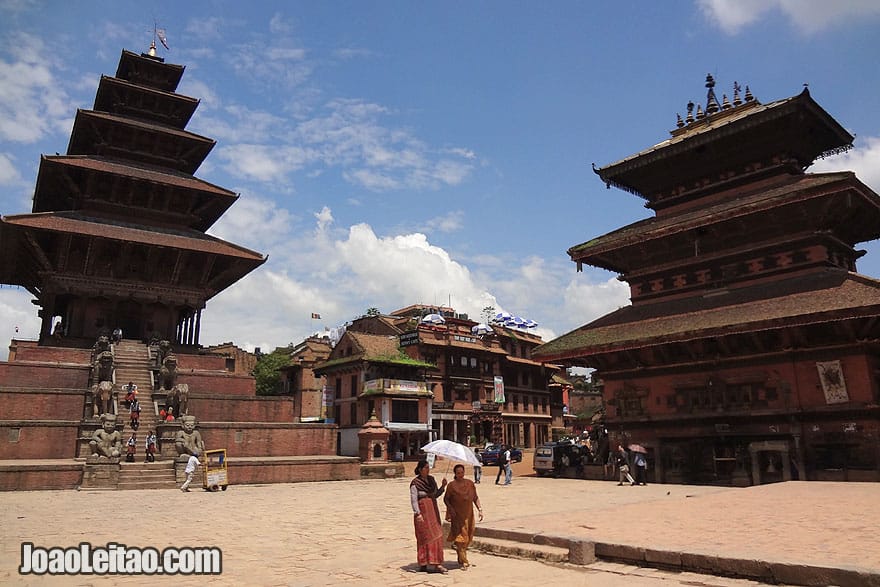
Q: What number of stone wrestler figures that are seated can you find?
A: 2